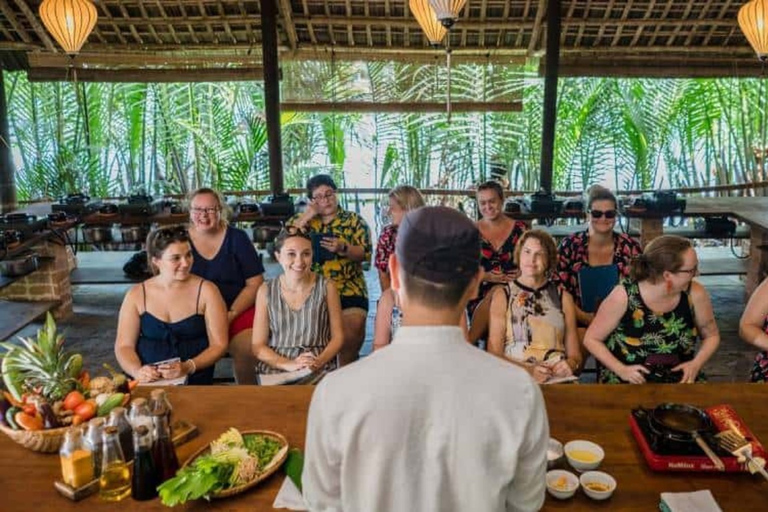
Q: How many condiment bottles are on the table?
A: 8